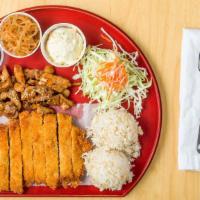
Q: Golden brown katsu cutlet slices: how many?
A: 7